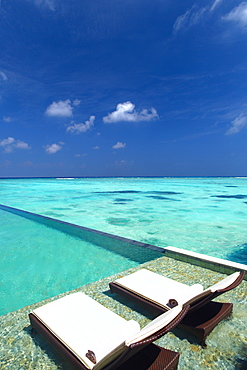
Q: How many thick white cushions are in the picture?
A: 2